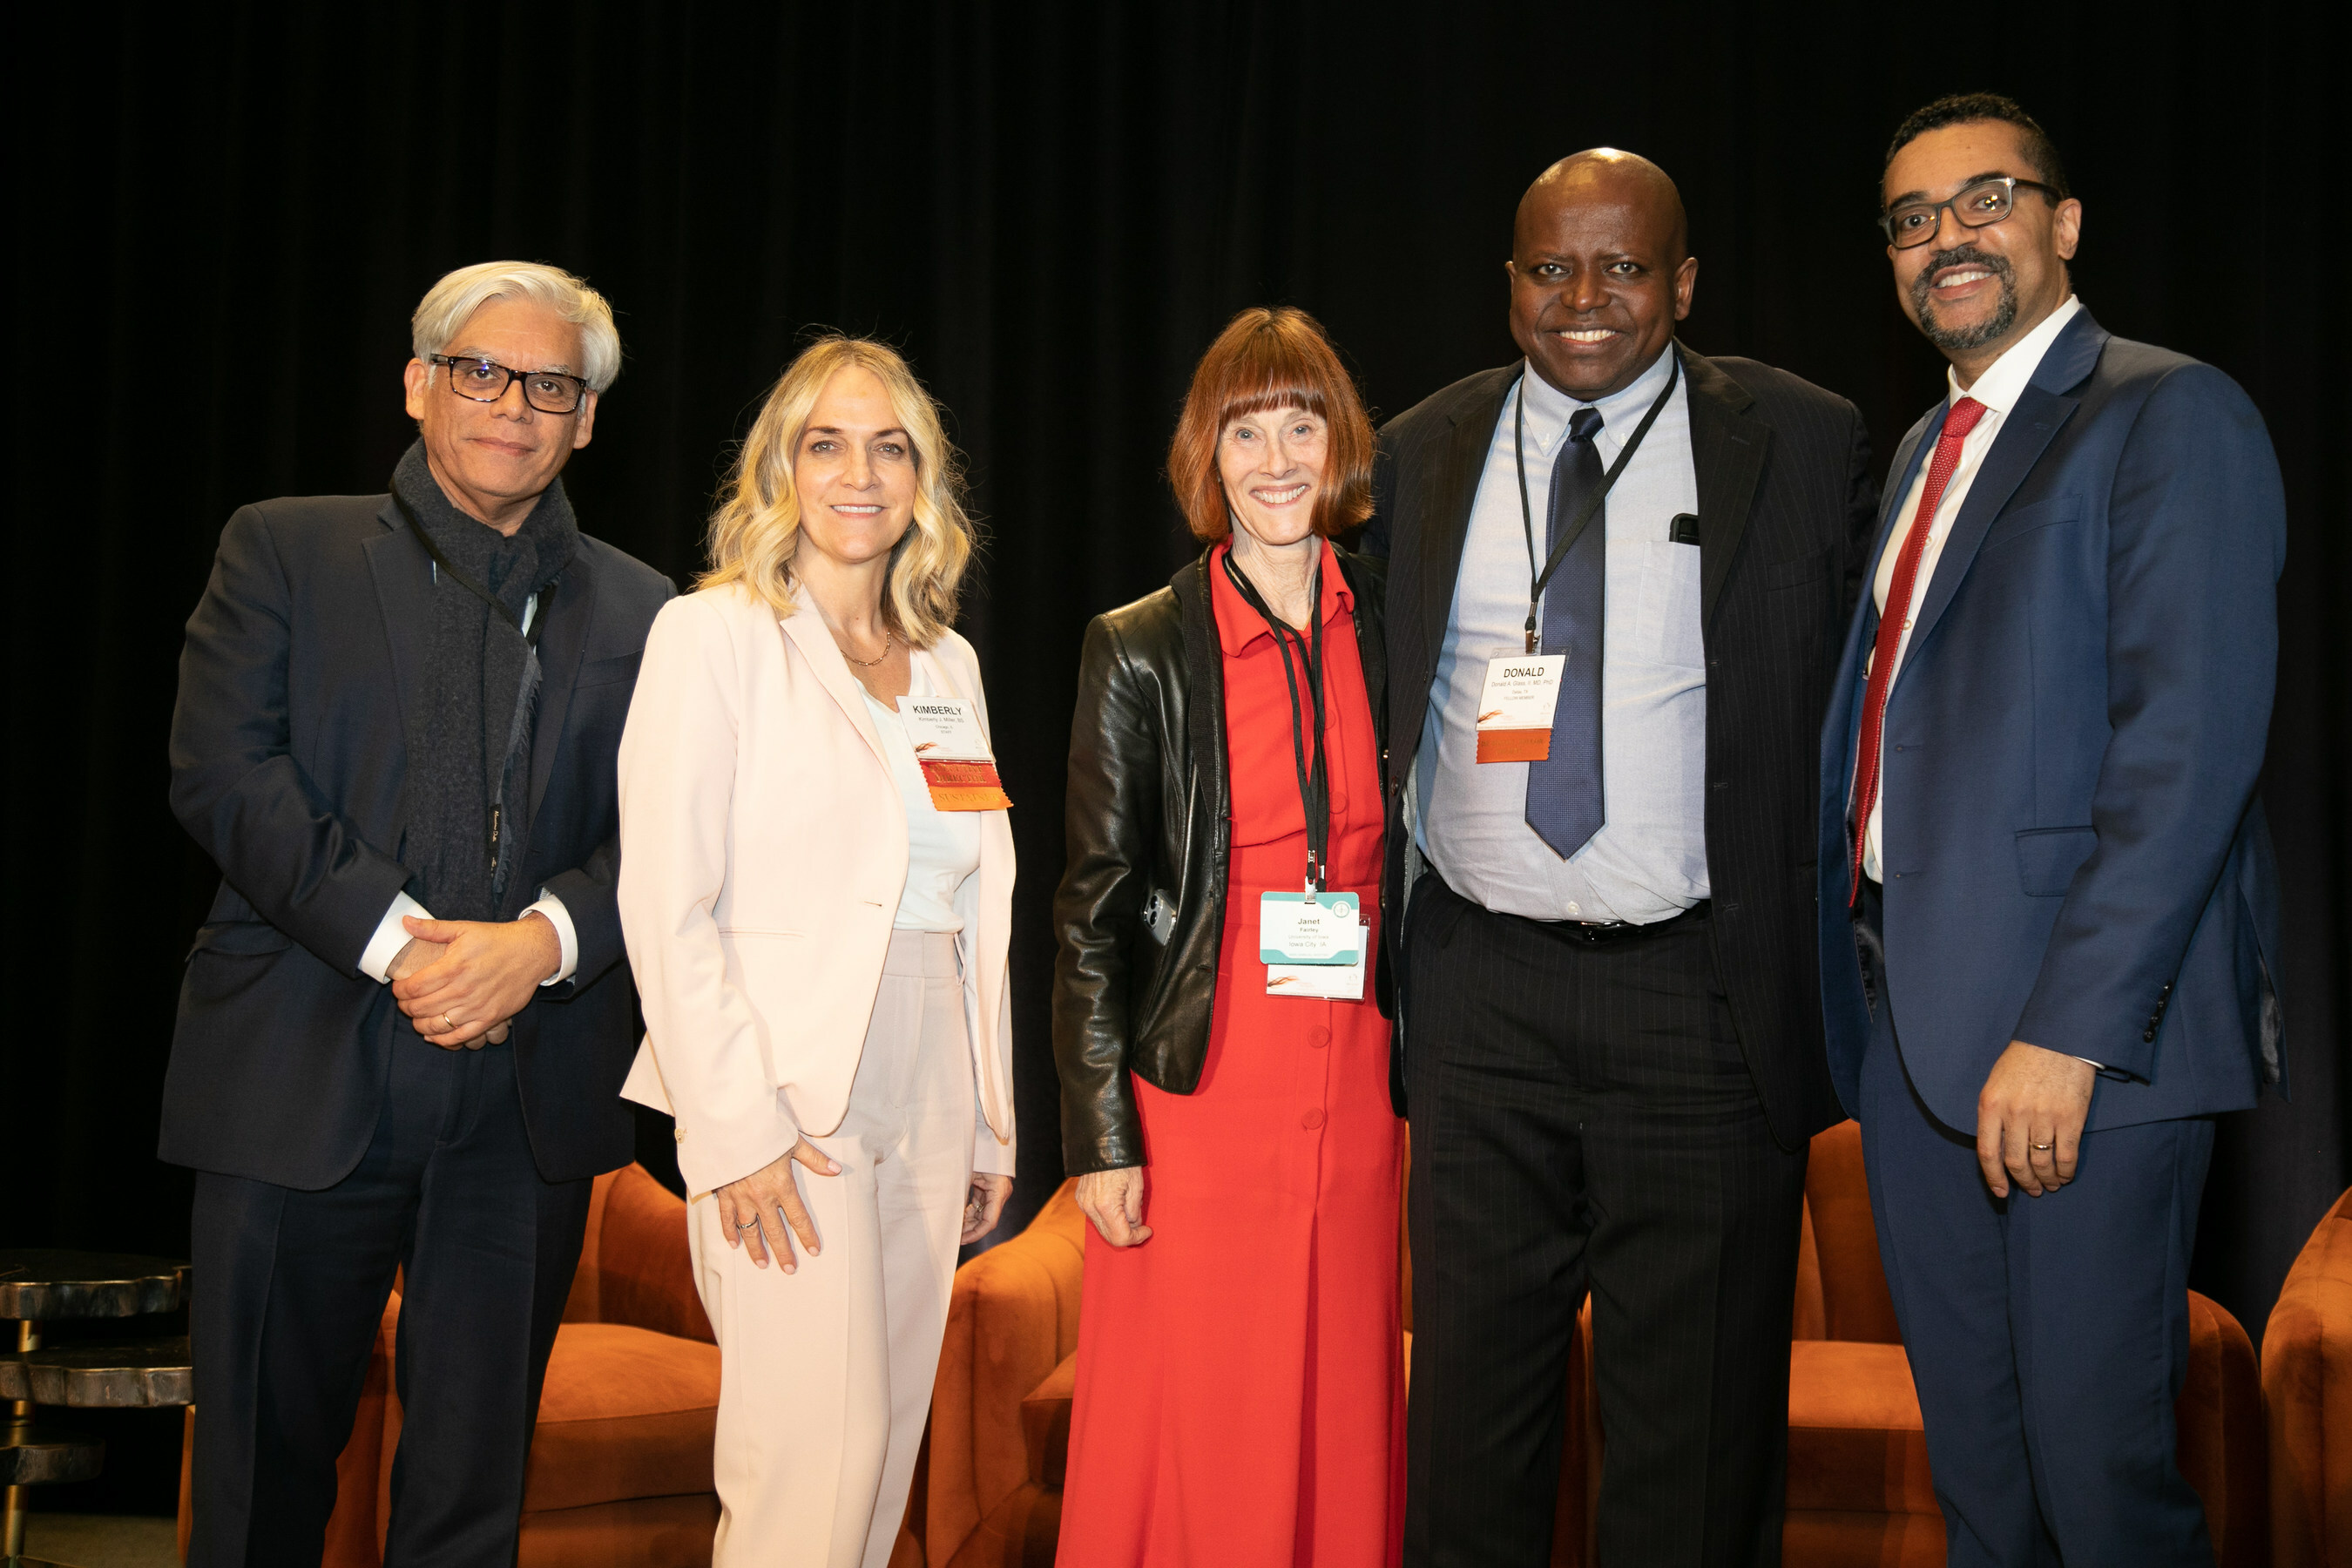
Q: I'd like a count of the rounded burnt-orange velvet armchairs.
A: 4